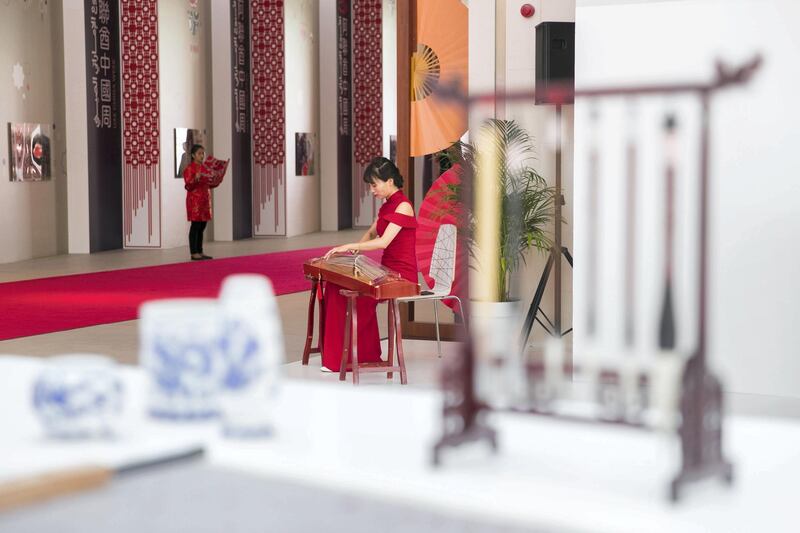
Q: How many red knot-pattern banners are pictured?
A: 3